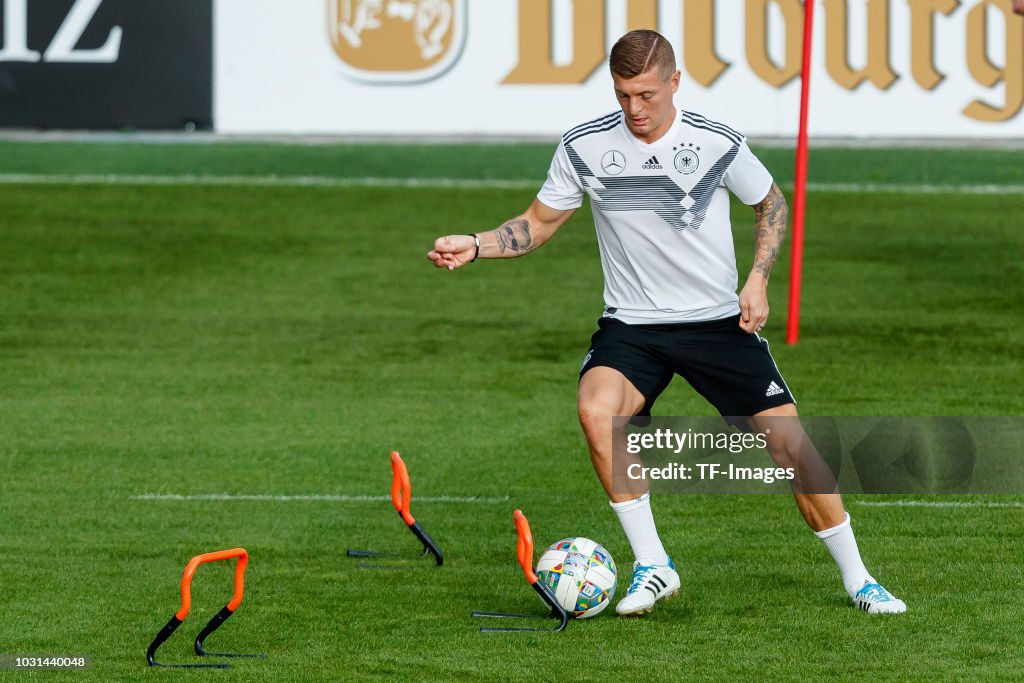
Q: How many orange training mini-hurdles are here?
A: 3